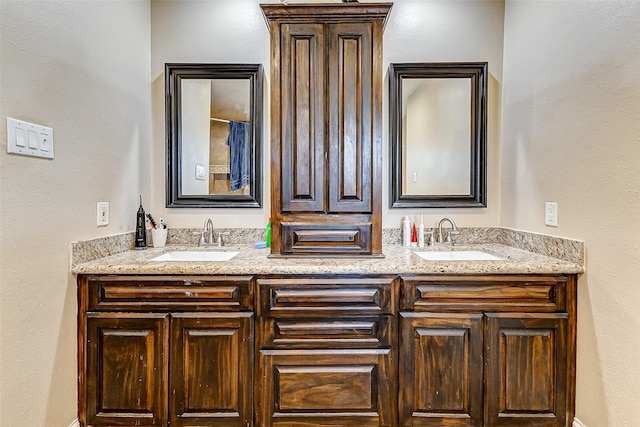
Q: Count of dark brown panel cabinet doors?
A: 6